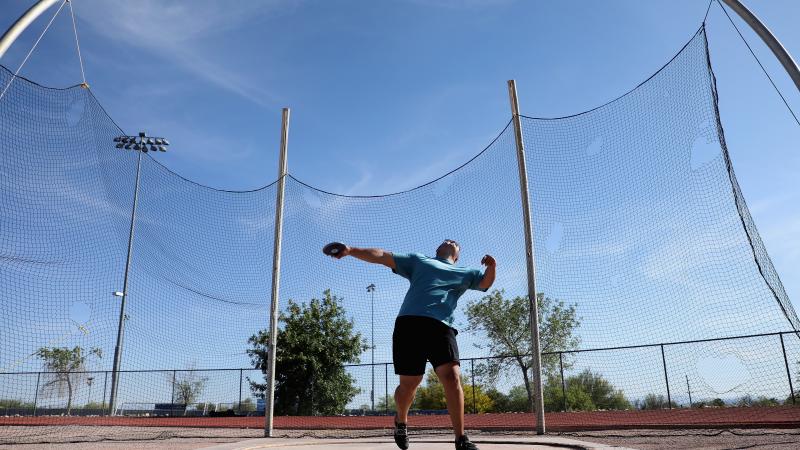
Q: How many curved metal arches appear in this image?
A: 2